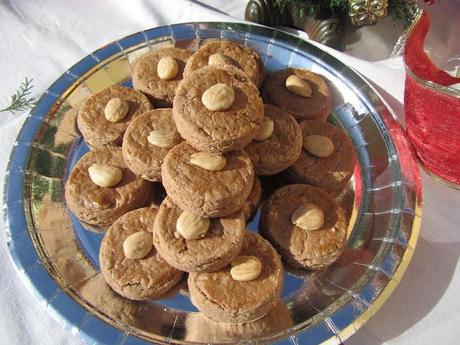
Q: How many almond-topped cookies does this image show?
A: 14